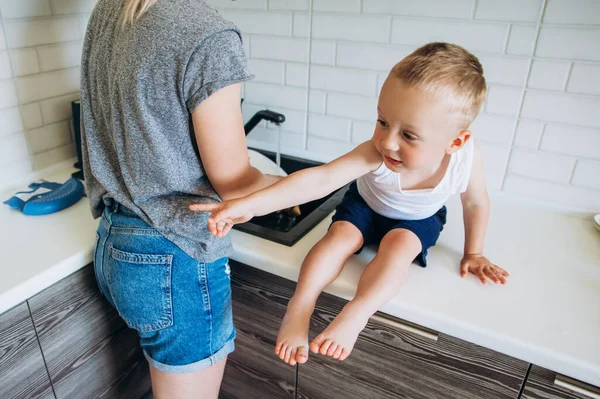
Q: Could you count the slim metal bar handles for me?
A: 2